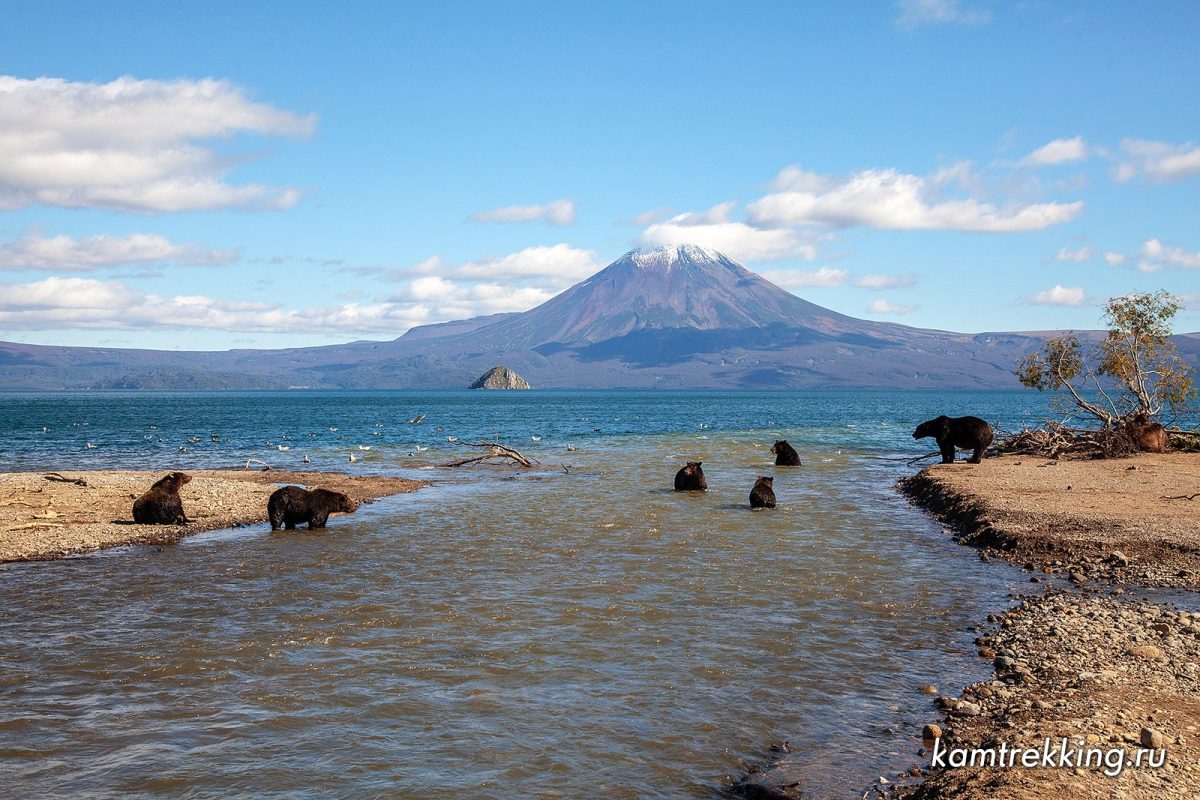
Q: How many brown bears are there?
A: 6